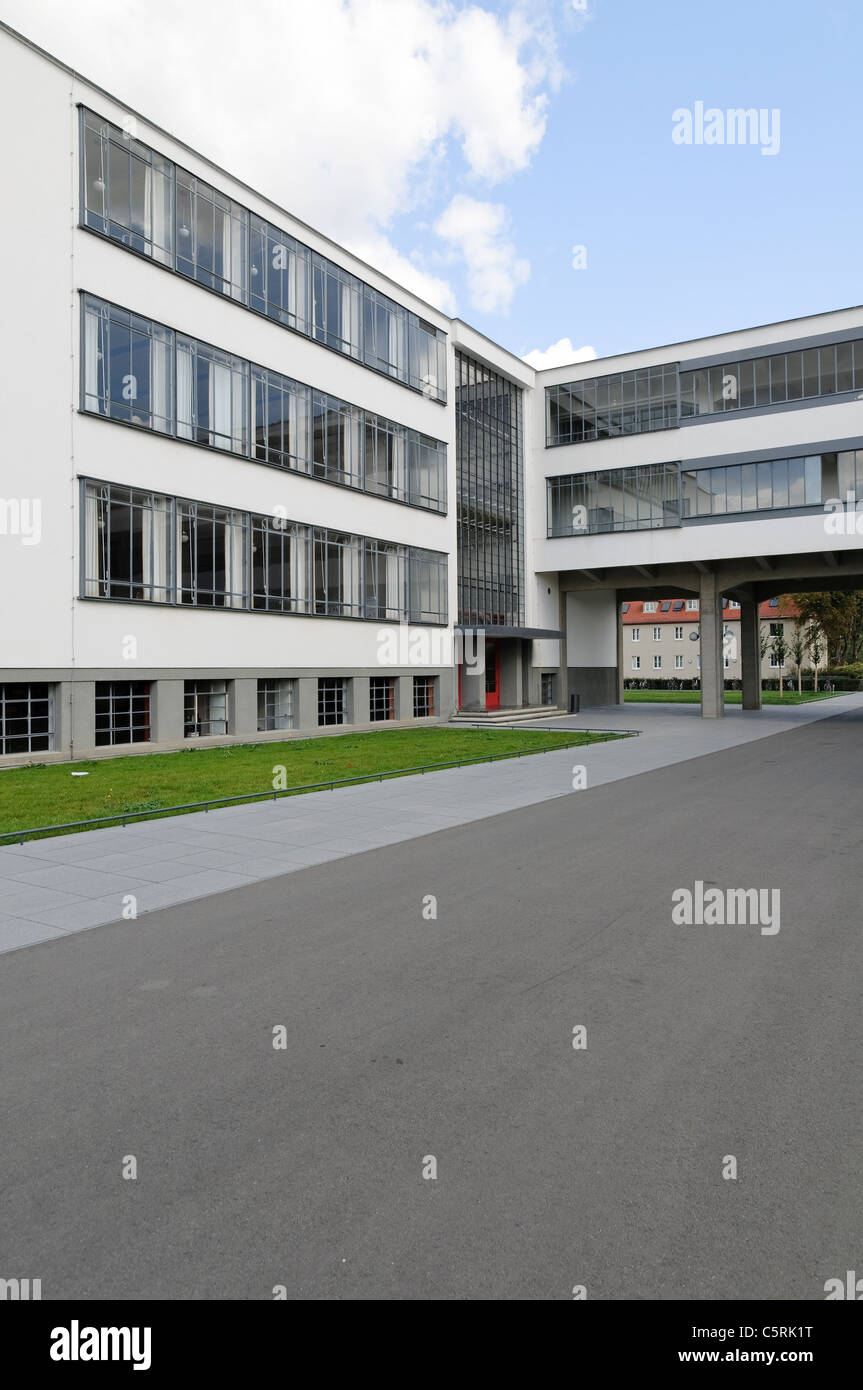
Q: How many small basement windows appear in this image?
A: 7